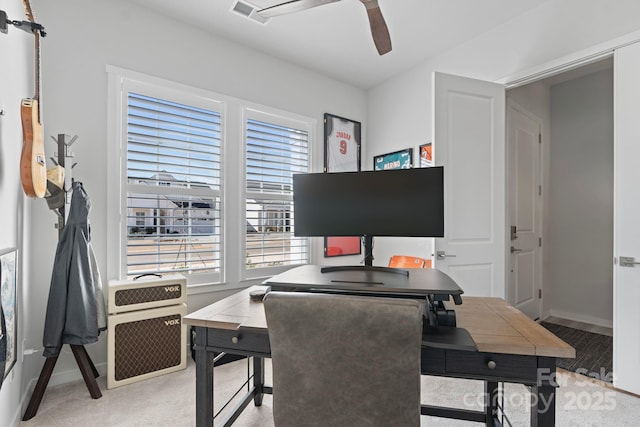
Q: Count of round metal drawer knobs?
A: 2